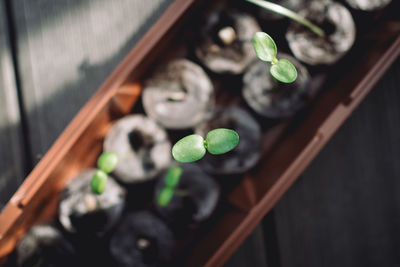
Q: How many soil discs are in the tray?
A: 12